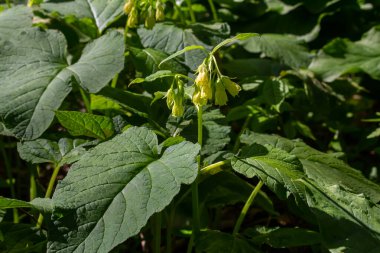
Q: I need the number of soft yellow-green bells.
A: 11